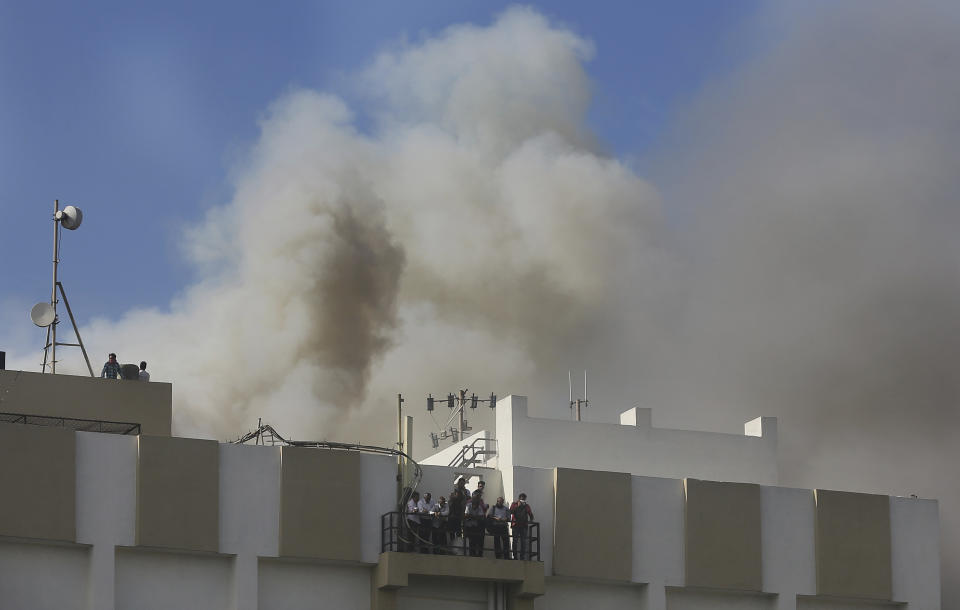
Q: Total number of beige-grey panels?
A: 6